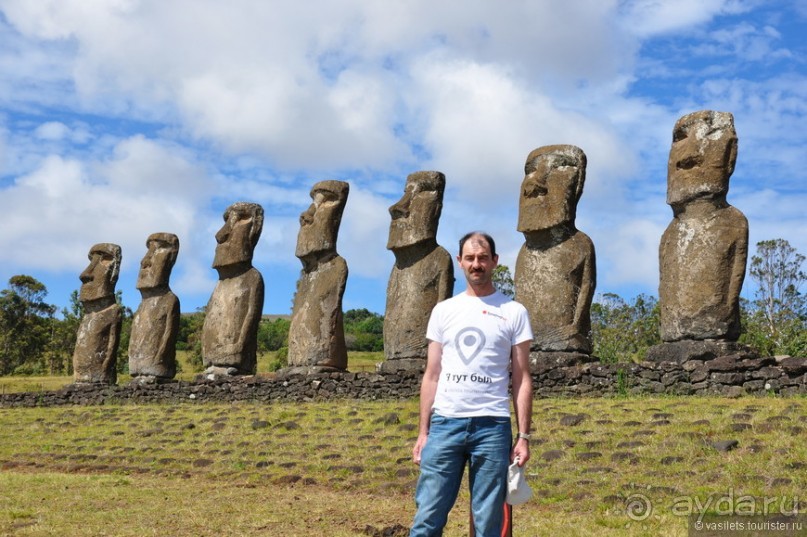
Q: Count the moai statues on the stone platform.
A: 7